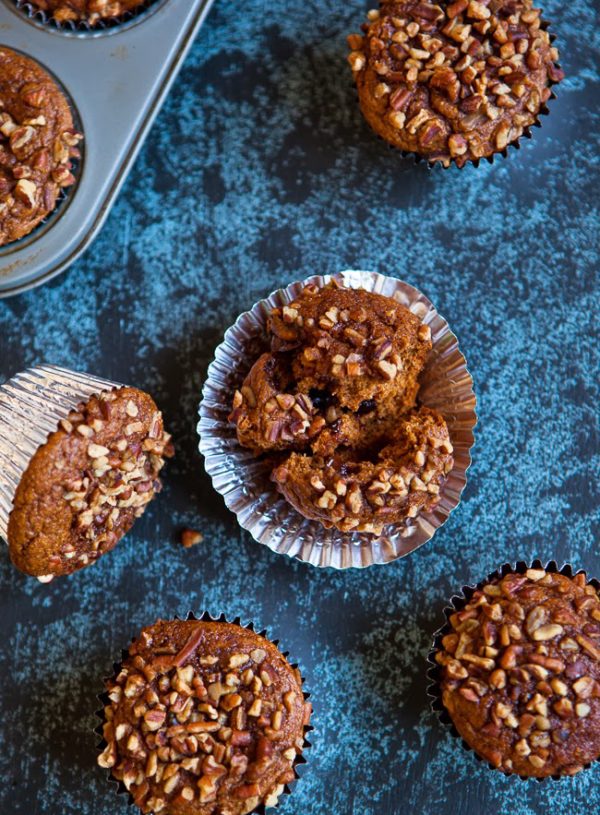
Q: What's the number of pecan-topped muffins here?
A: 7